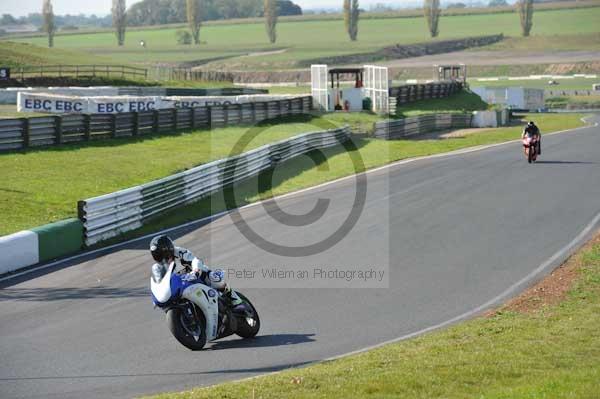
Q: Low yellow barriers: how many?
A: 0